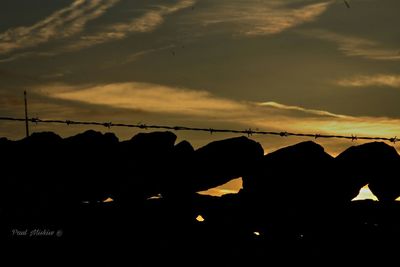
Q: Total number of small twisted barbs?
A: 11